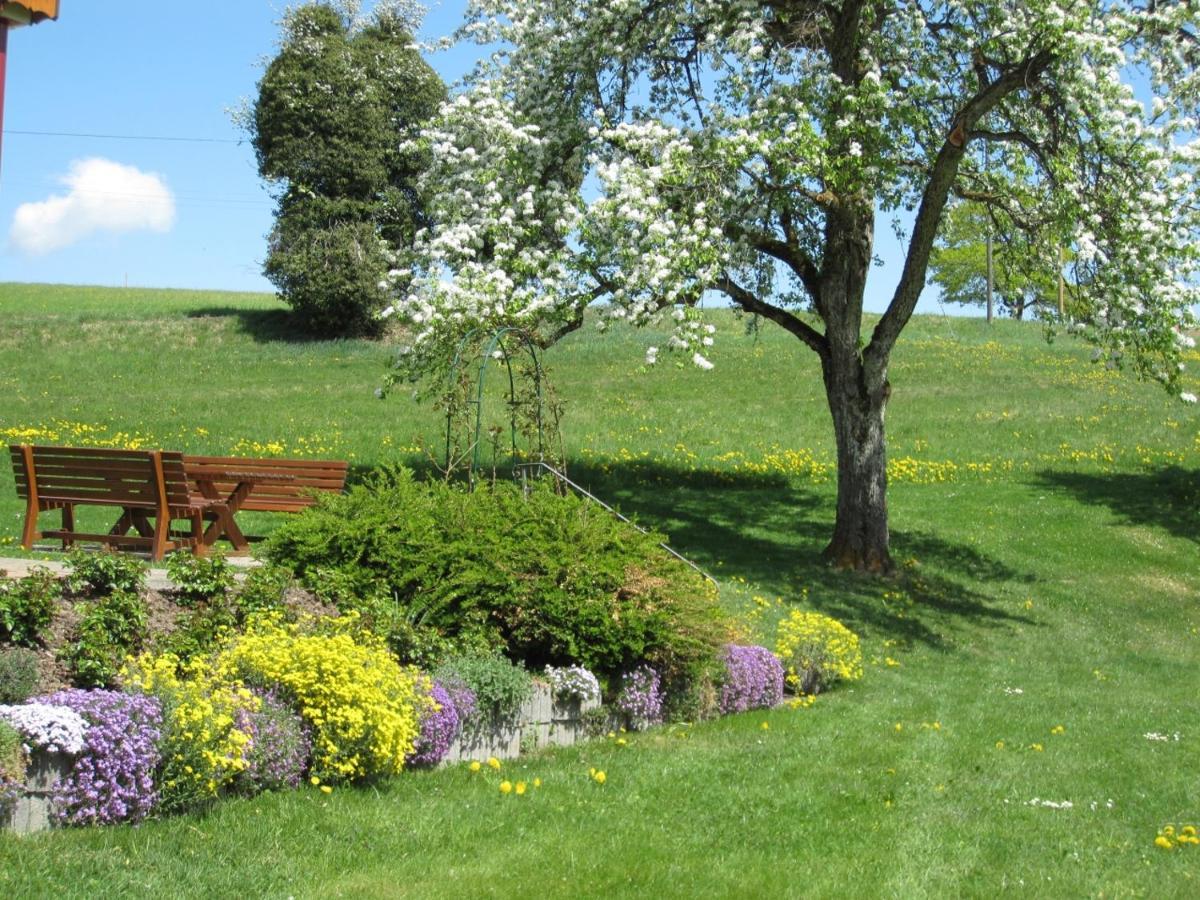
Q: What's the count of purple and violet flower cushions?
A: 5